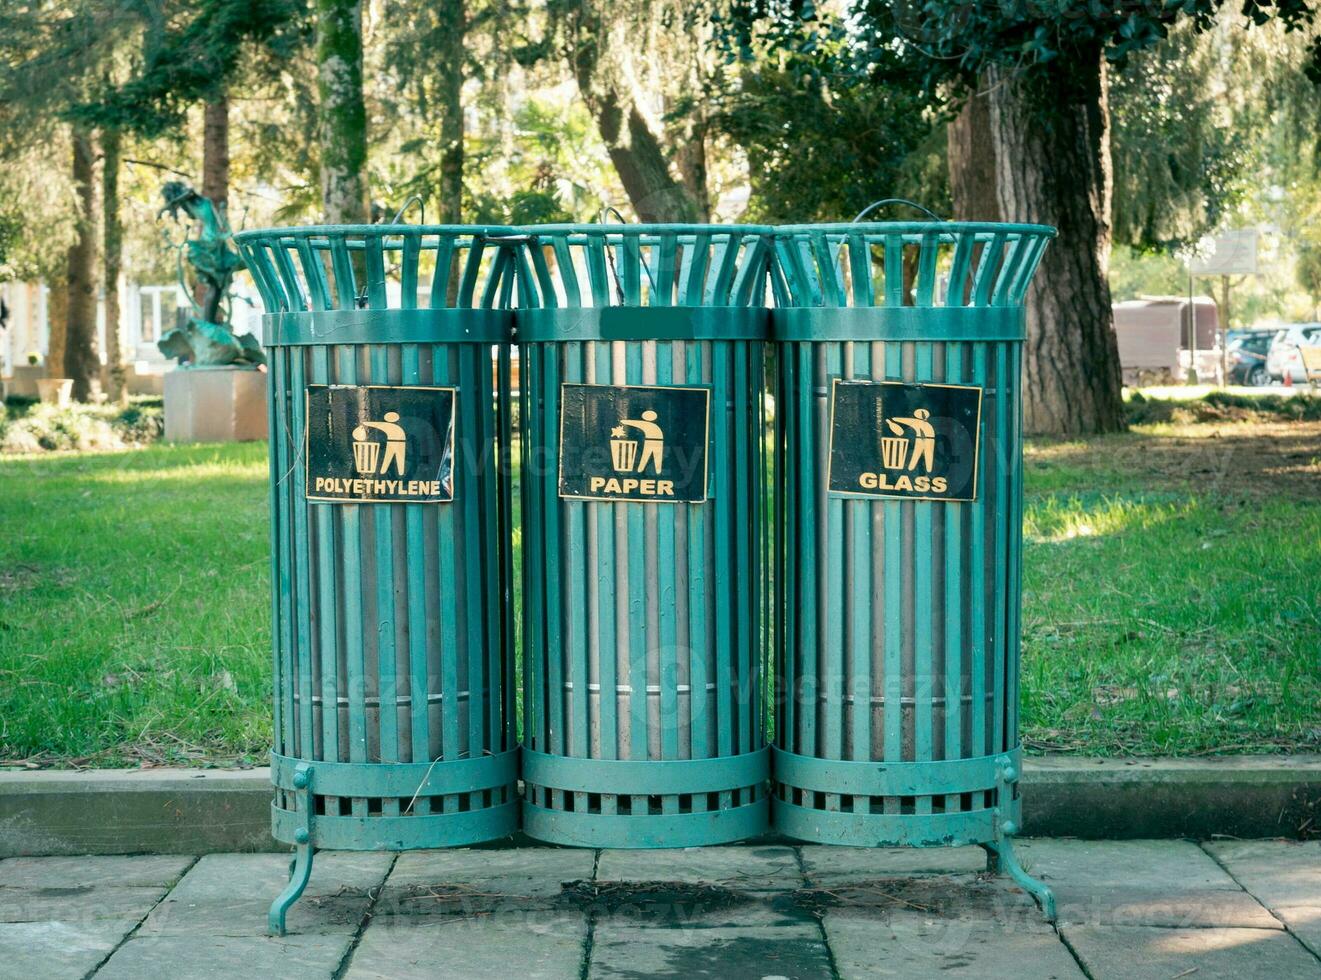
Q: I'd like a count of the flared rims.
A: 3